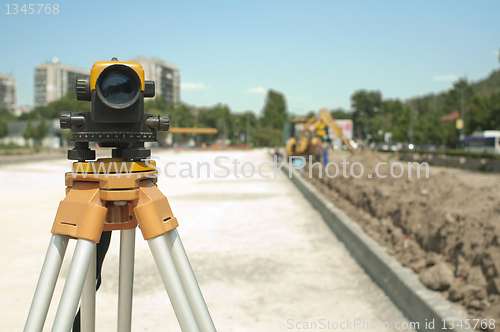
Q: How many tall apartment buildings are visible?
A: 3